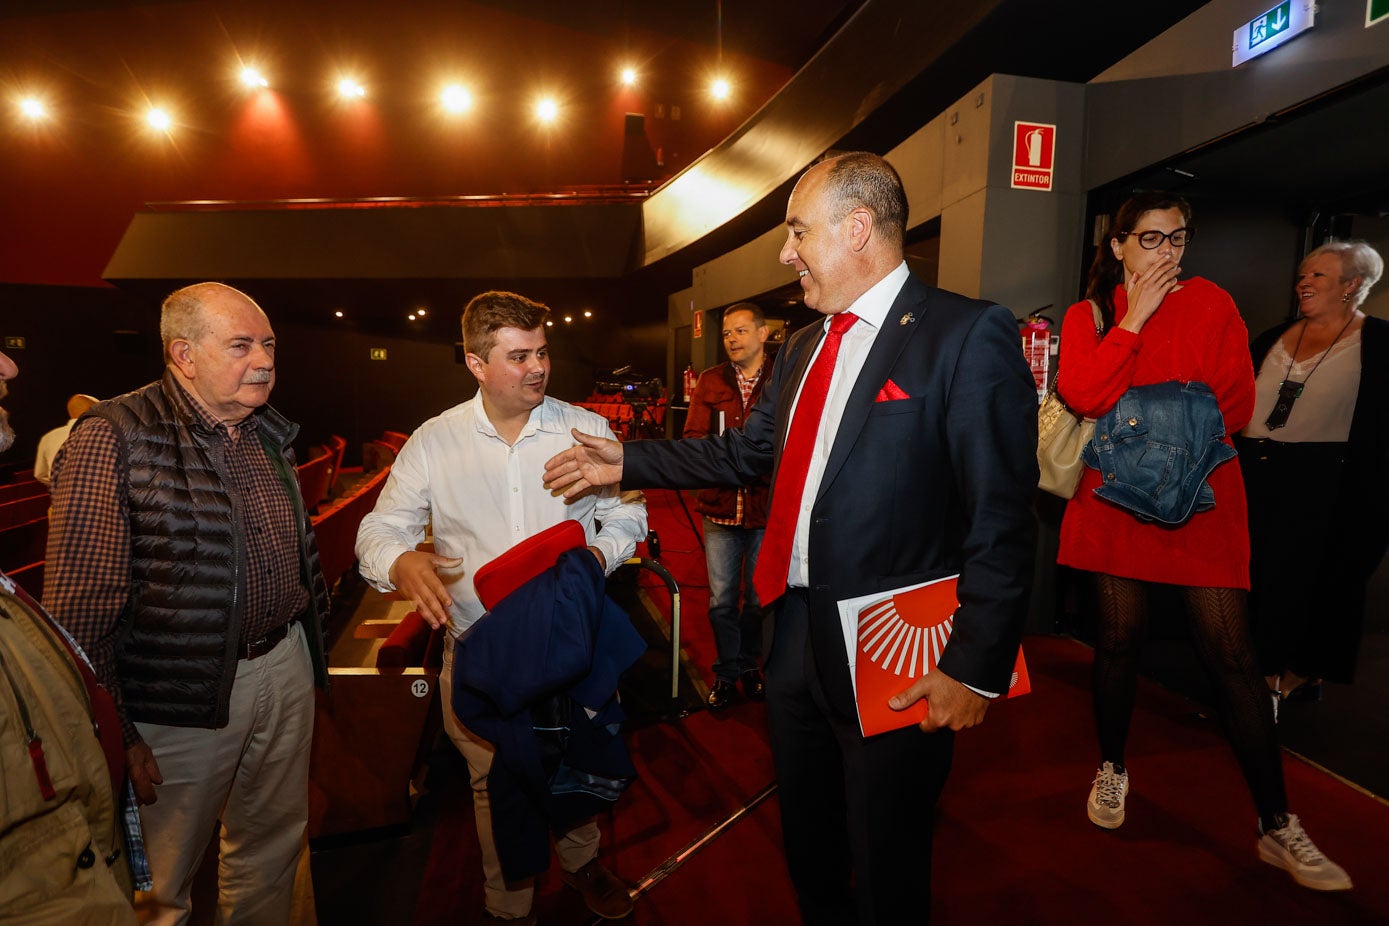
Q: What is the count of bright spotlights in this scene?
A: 8